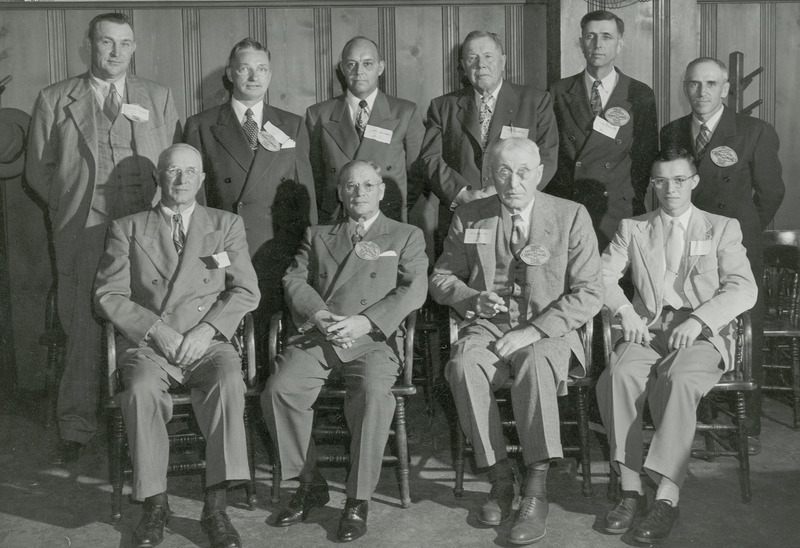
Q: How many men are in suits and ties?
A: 10